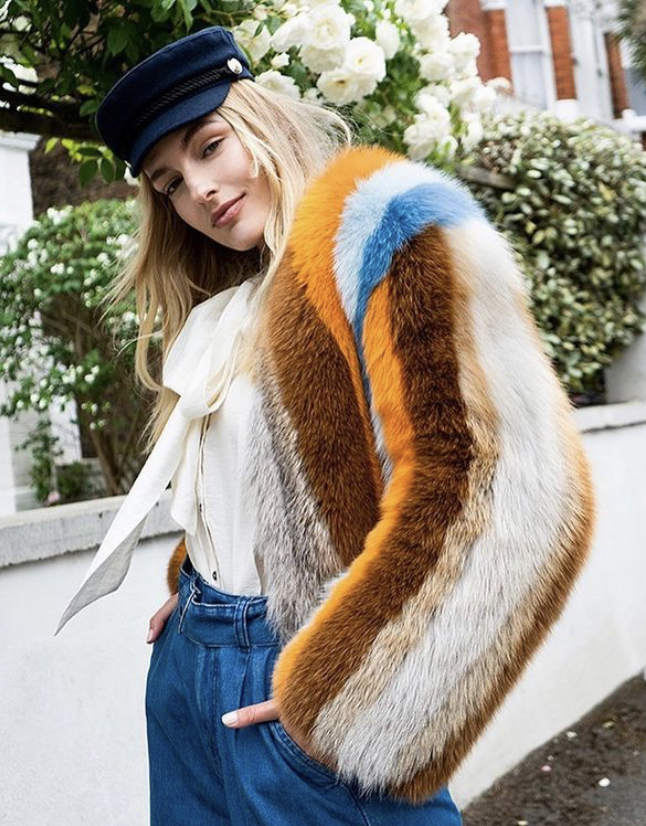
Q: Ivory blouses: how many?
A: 1